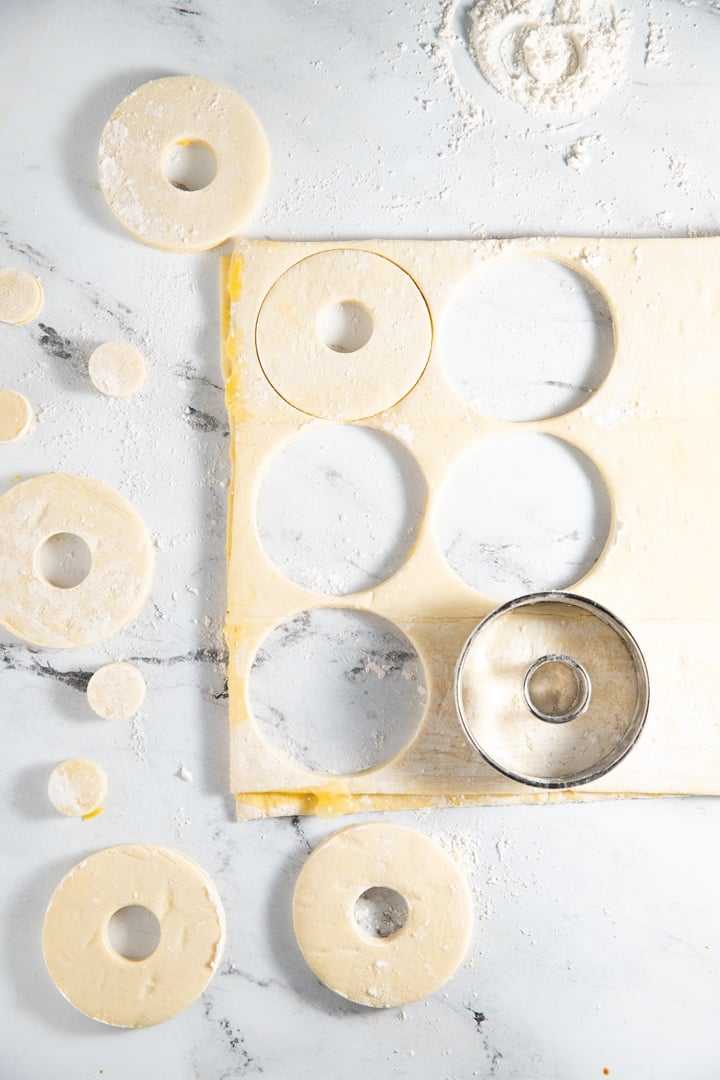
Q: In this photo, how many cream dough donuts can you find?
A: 5